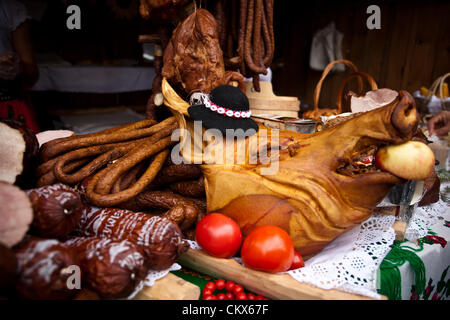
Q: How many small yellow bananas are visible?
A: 0